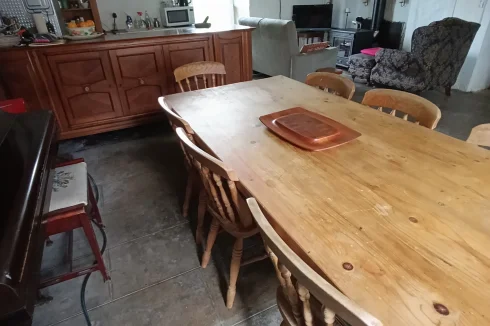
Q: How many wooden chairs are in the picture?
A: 7